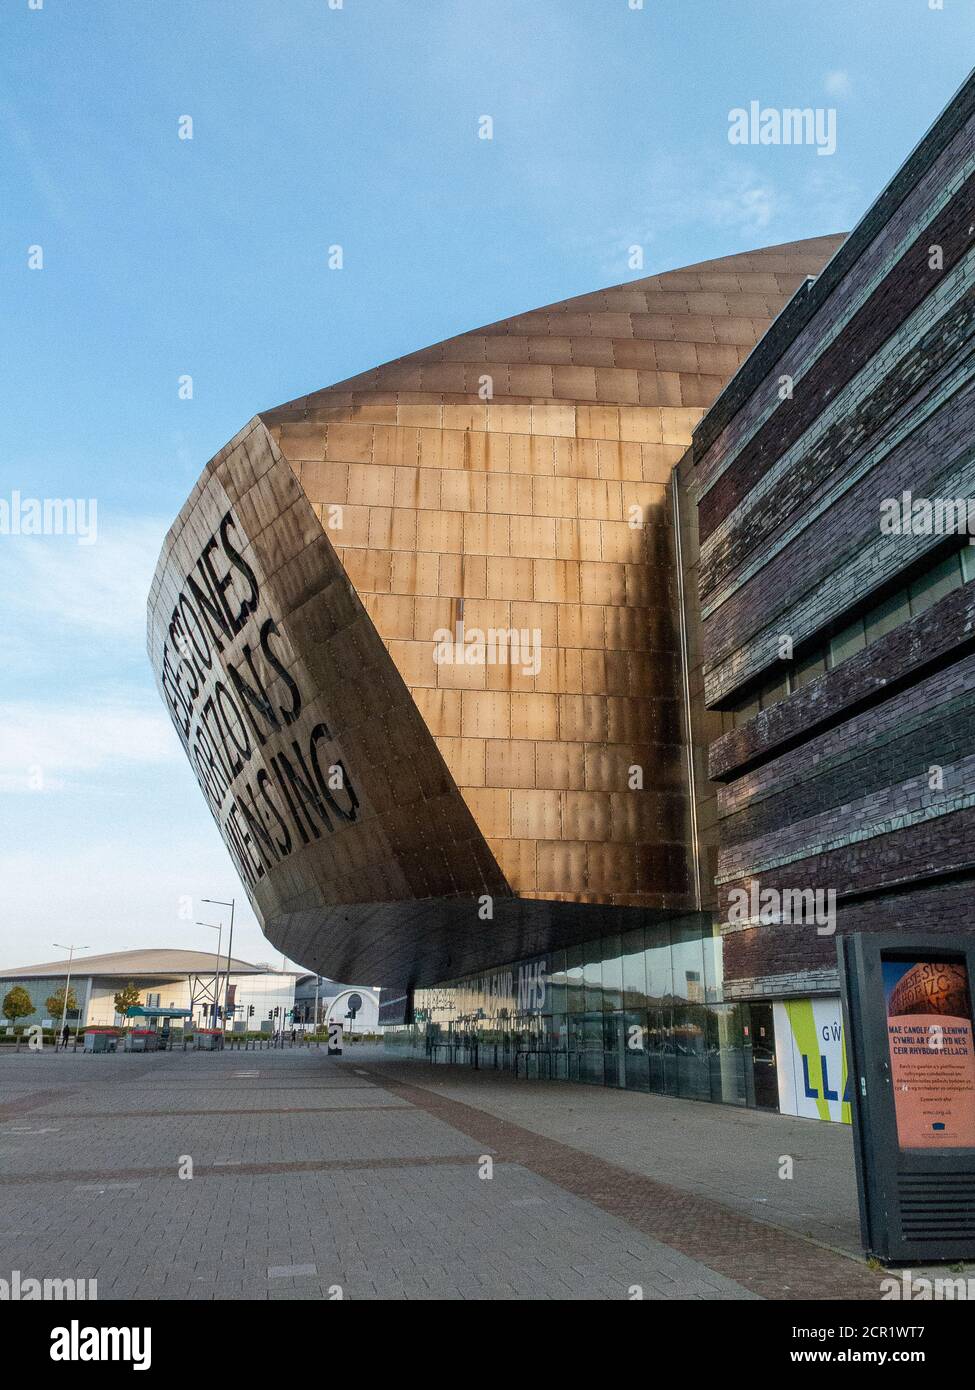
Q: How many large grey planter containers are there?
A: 3